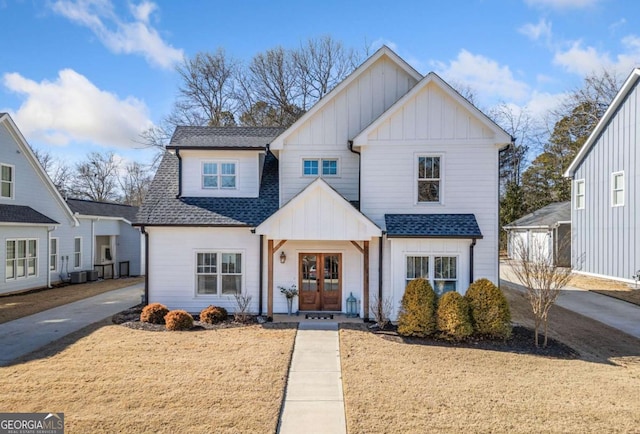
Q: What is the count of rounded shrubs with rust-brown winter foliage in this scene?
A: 3